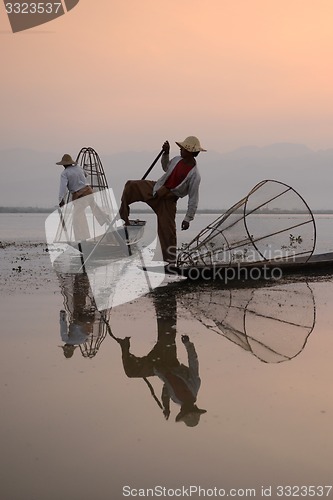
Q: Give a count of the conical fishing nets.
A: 2